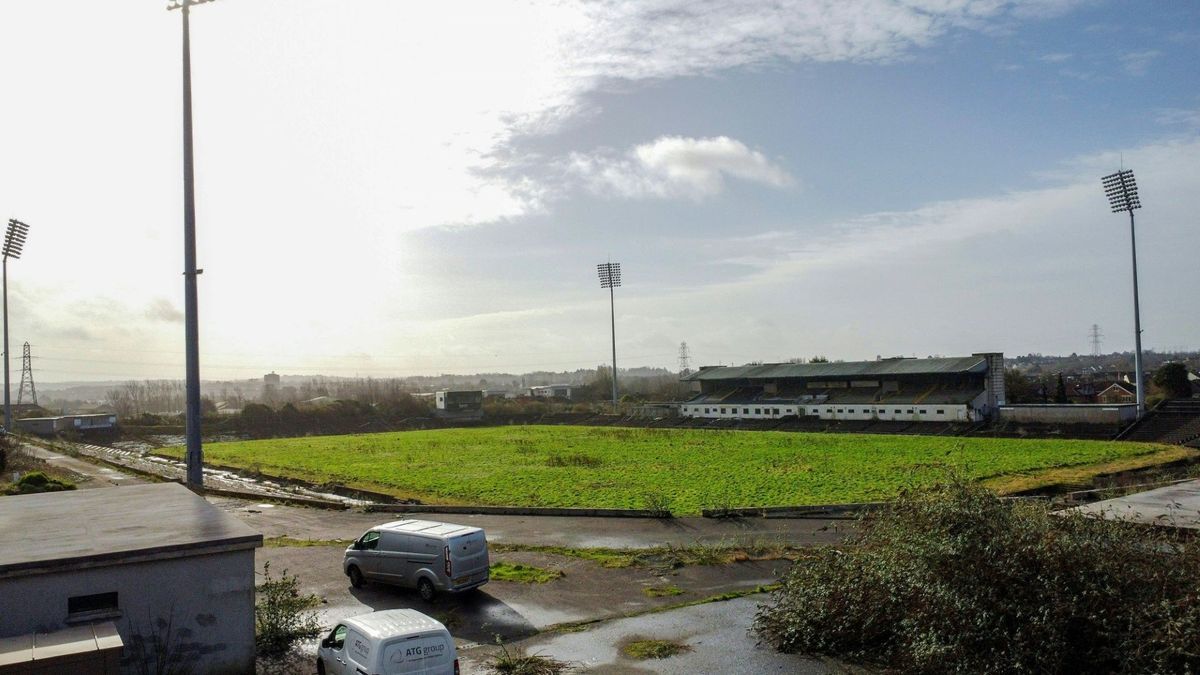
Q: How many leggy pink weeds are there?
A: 0